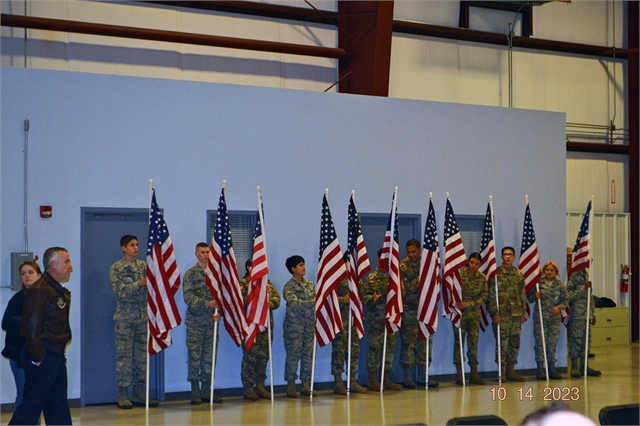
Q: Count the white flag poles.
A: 11